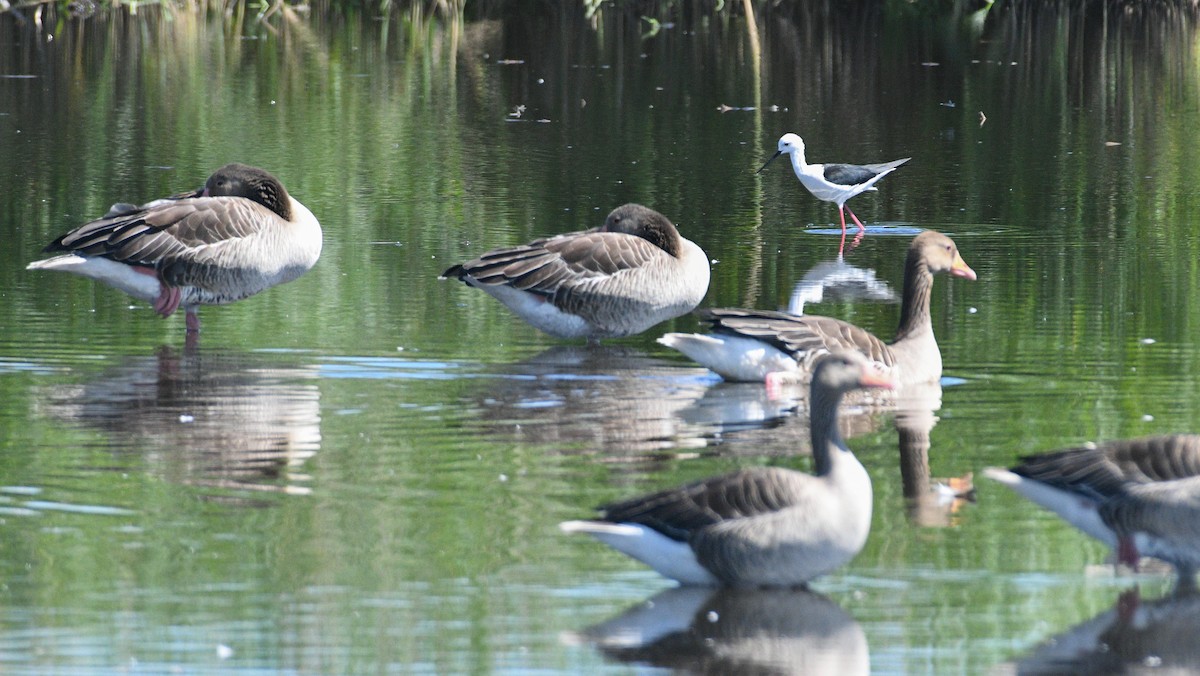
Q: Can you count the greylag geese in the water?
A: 5